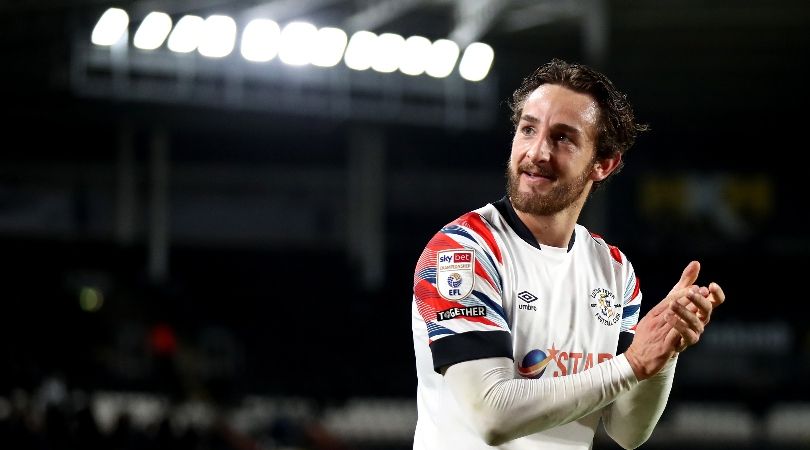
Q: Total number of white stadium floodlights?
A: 12